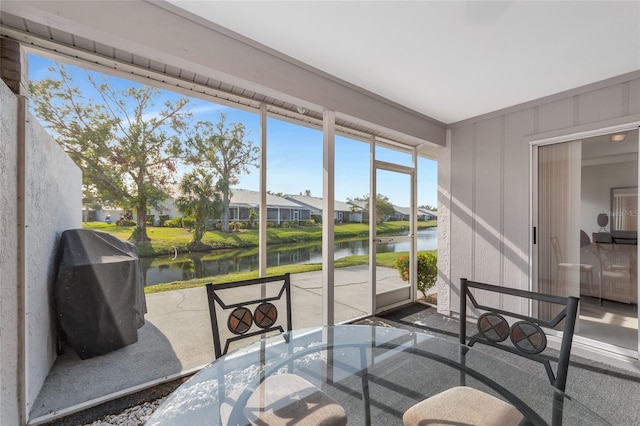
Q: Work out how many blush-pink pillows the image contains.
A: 0